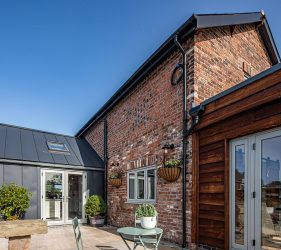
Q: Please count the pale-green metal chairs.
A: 2